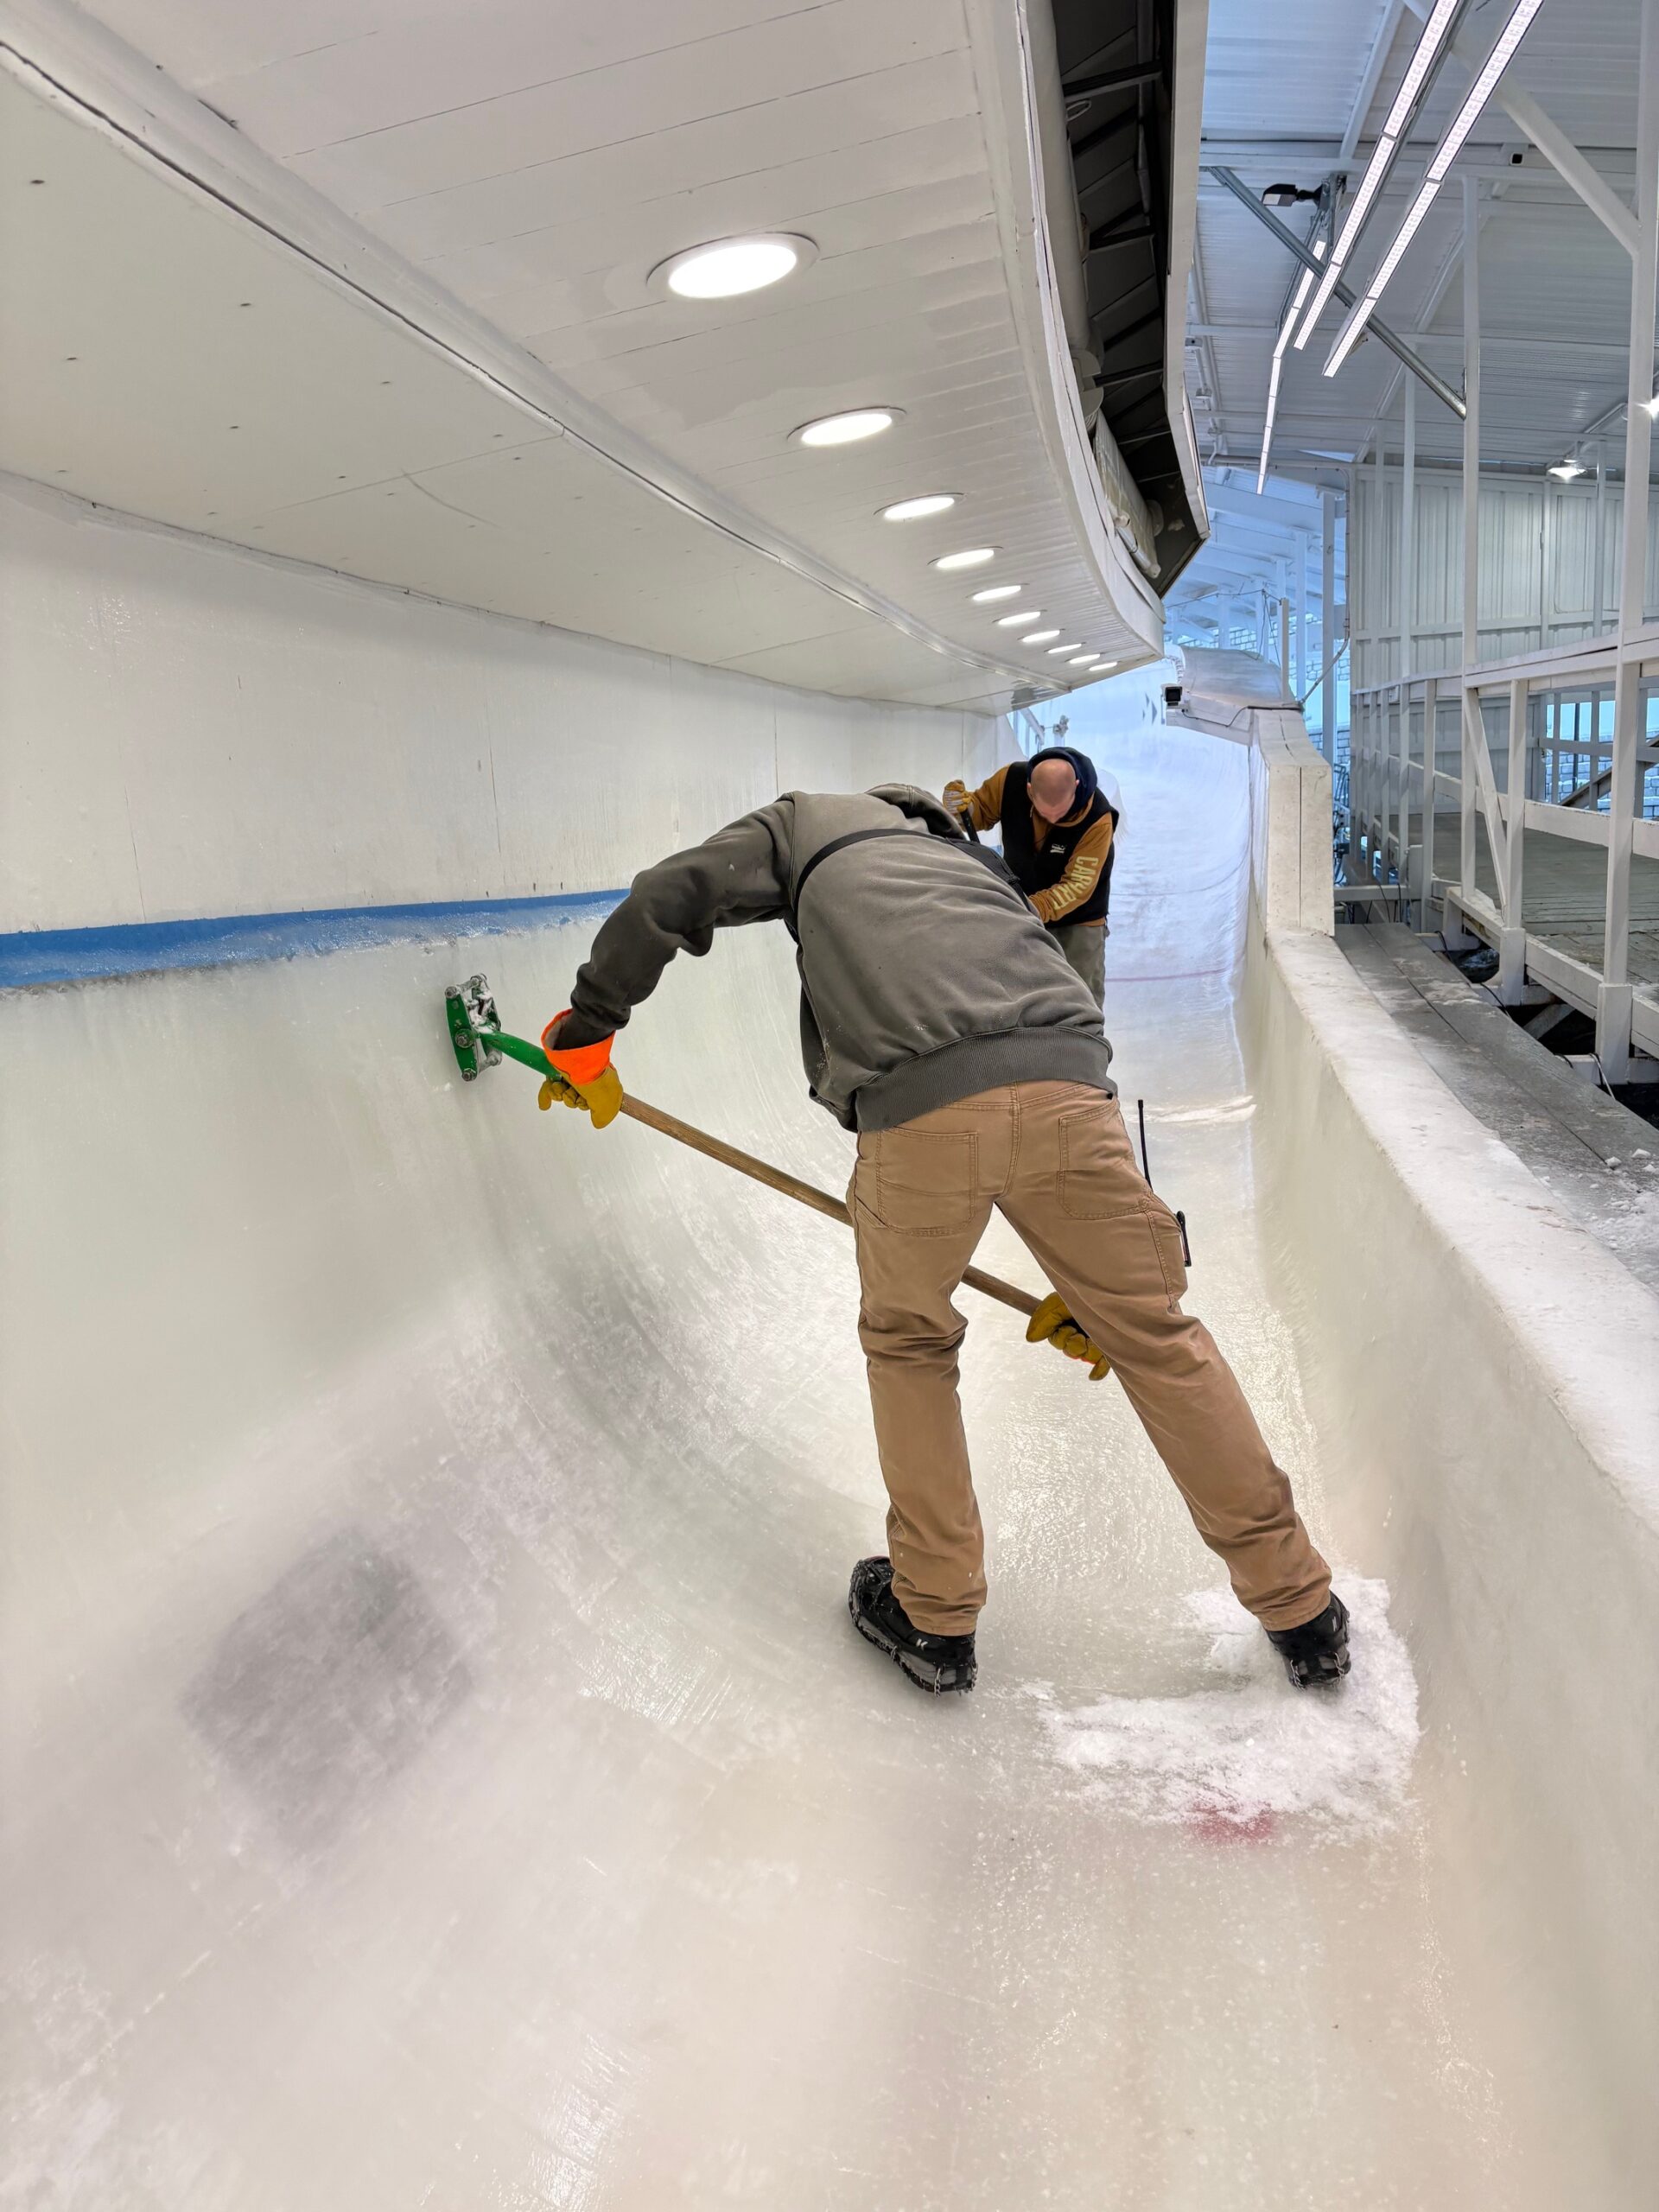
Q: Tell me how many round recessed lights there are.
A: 10